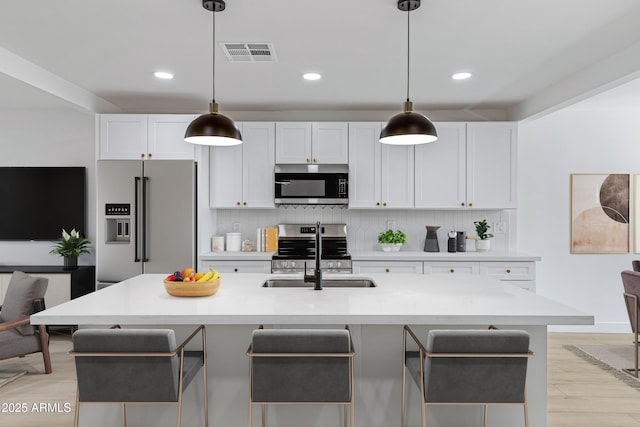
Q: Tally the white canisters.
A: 2